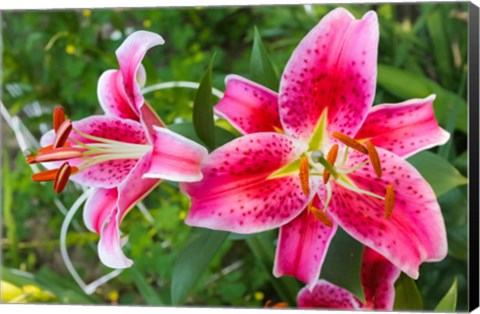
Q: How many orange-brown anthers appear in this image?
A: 12